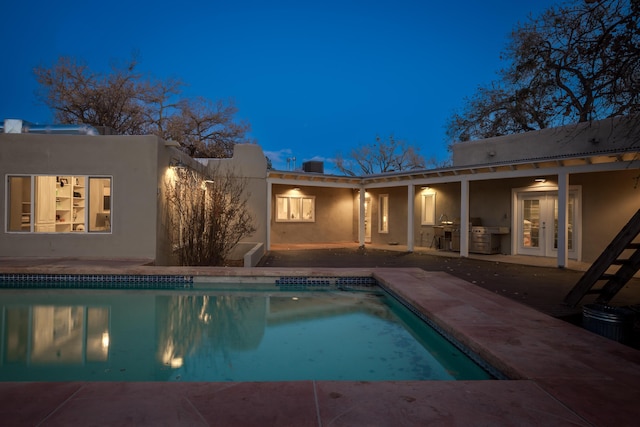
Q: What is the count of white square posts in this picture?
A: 5